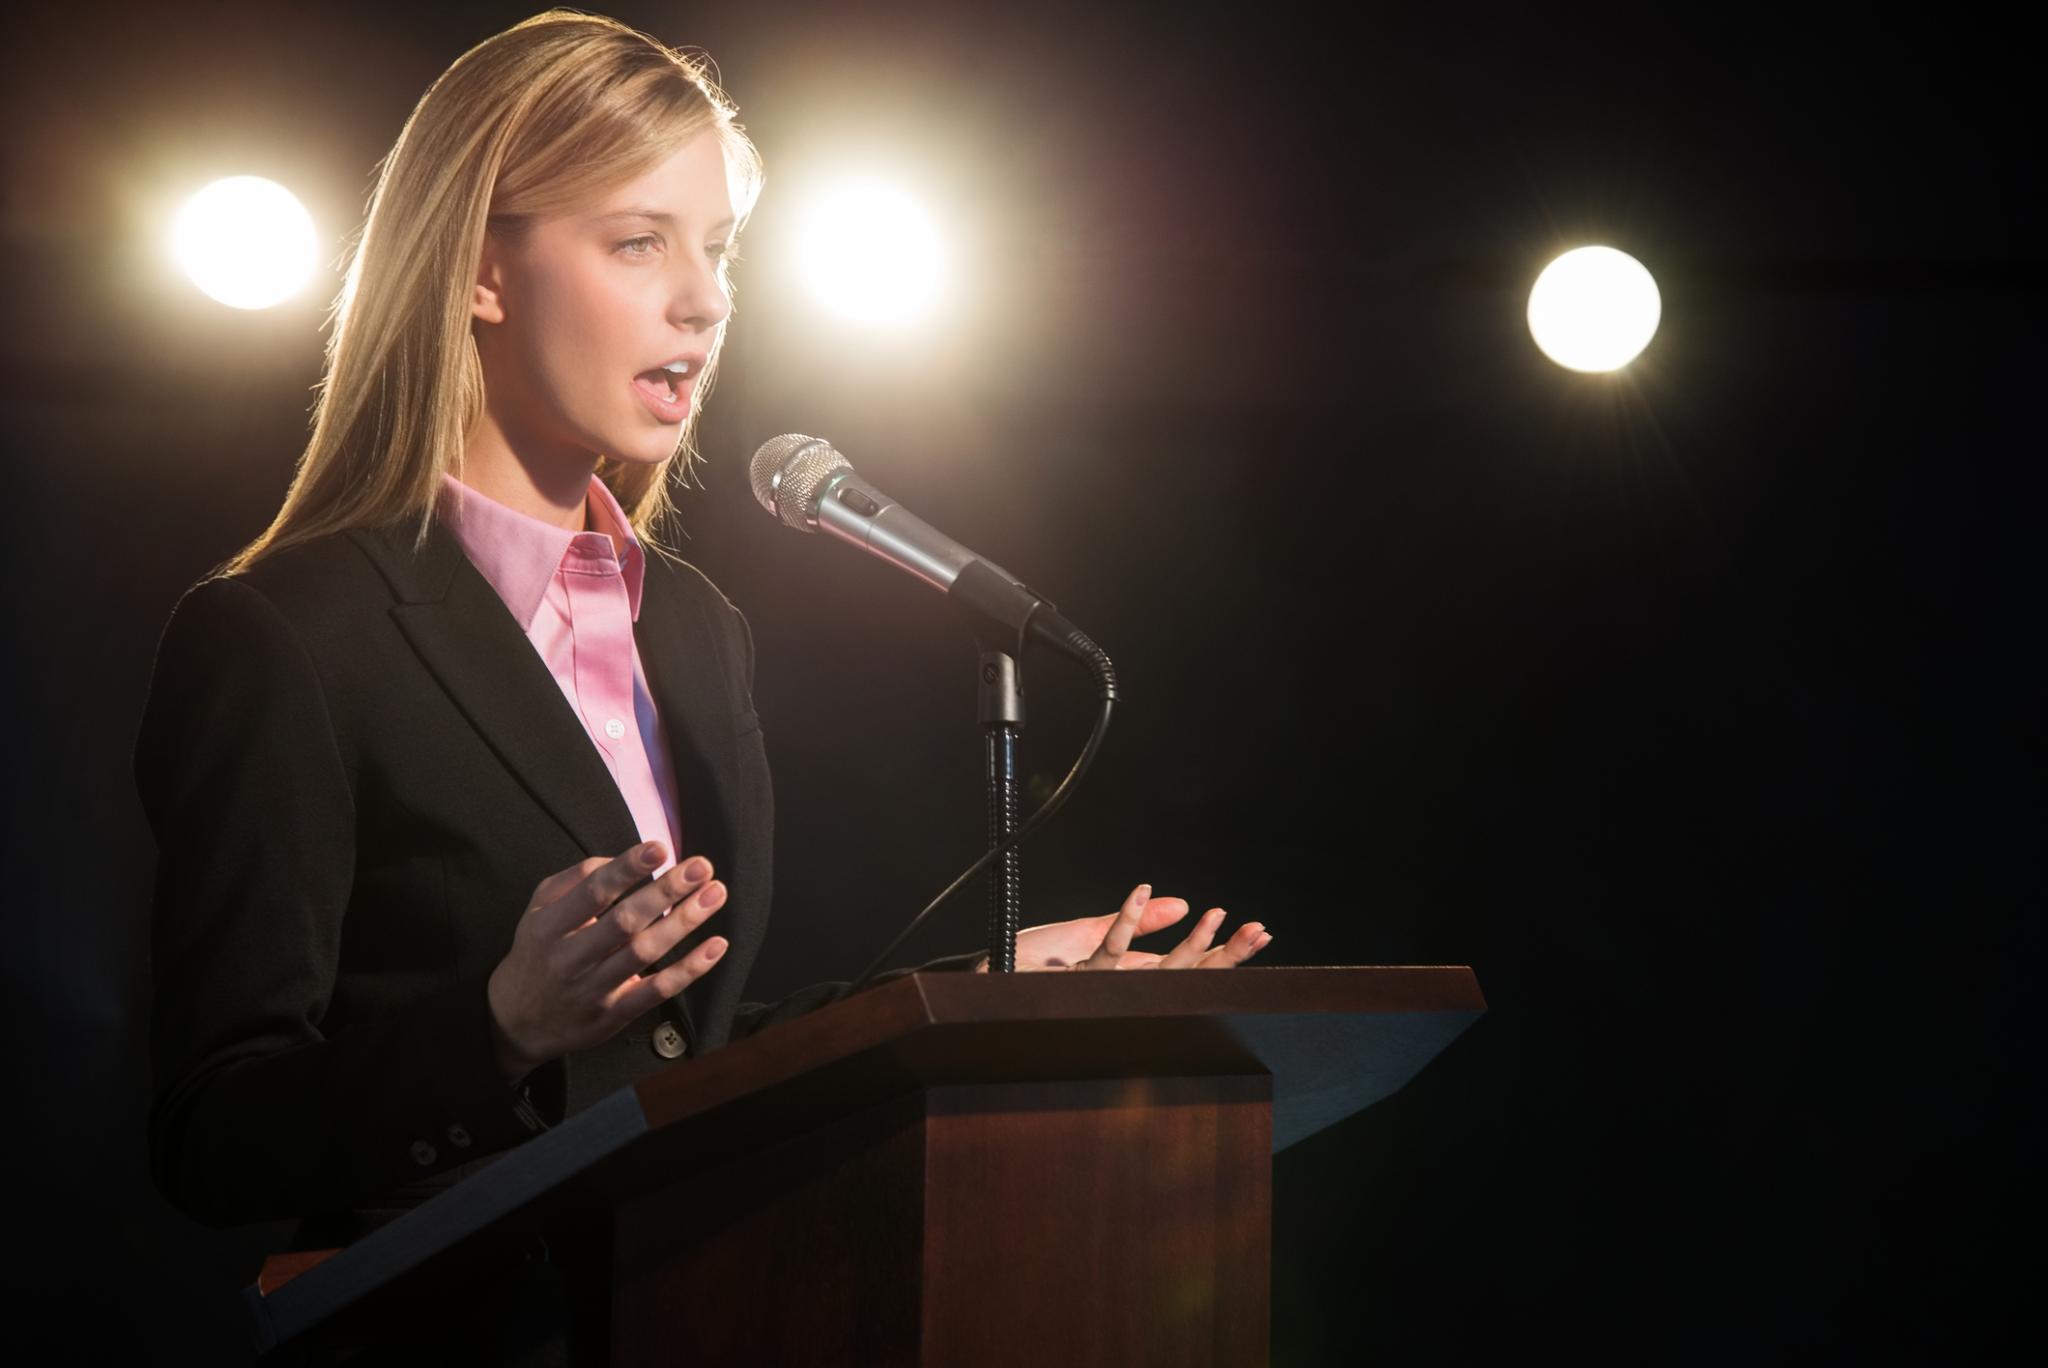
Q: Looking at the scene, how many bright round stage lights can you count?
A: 3